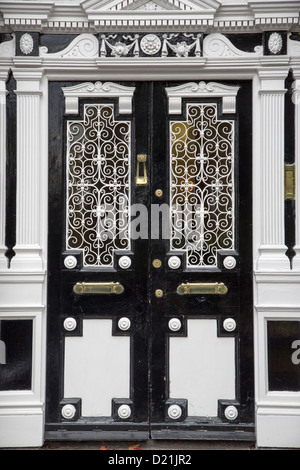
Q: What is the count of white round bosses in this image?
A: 12